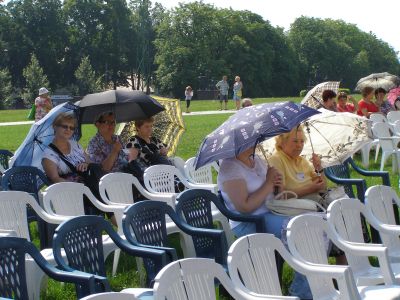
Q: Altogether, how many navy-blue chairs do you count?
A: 7